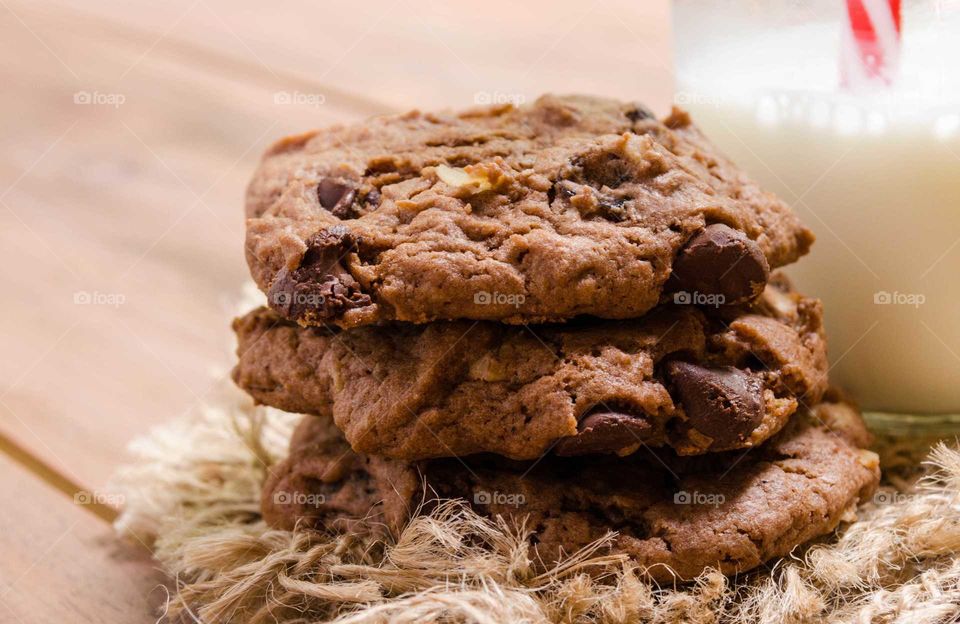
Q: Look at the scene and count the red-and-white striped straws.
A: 1